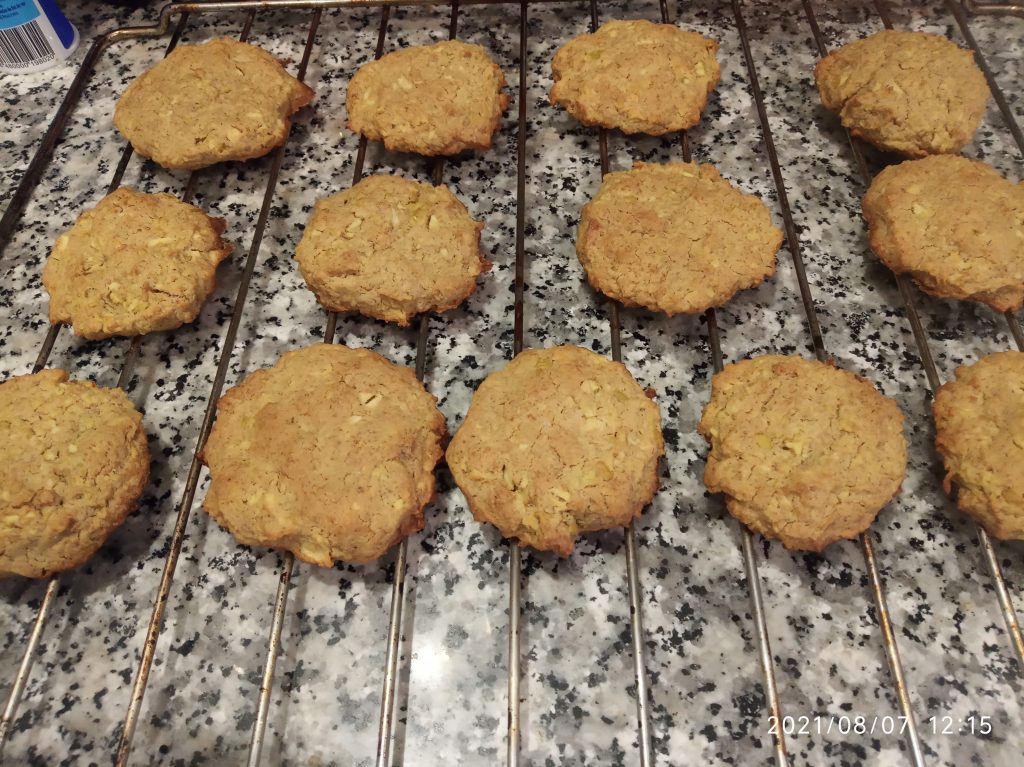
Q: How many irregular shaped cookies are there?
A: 13